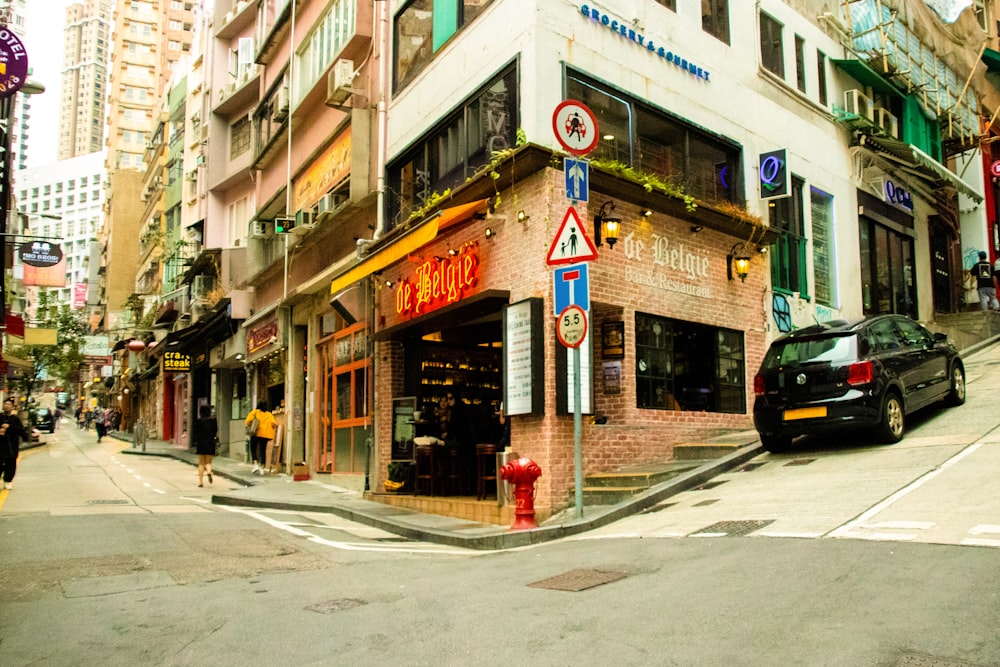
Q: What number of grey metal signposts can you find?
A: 1